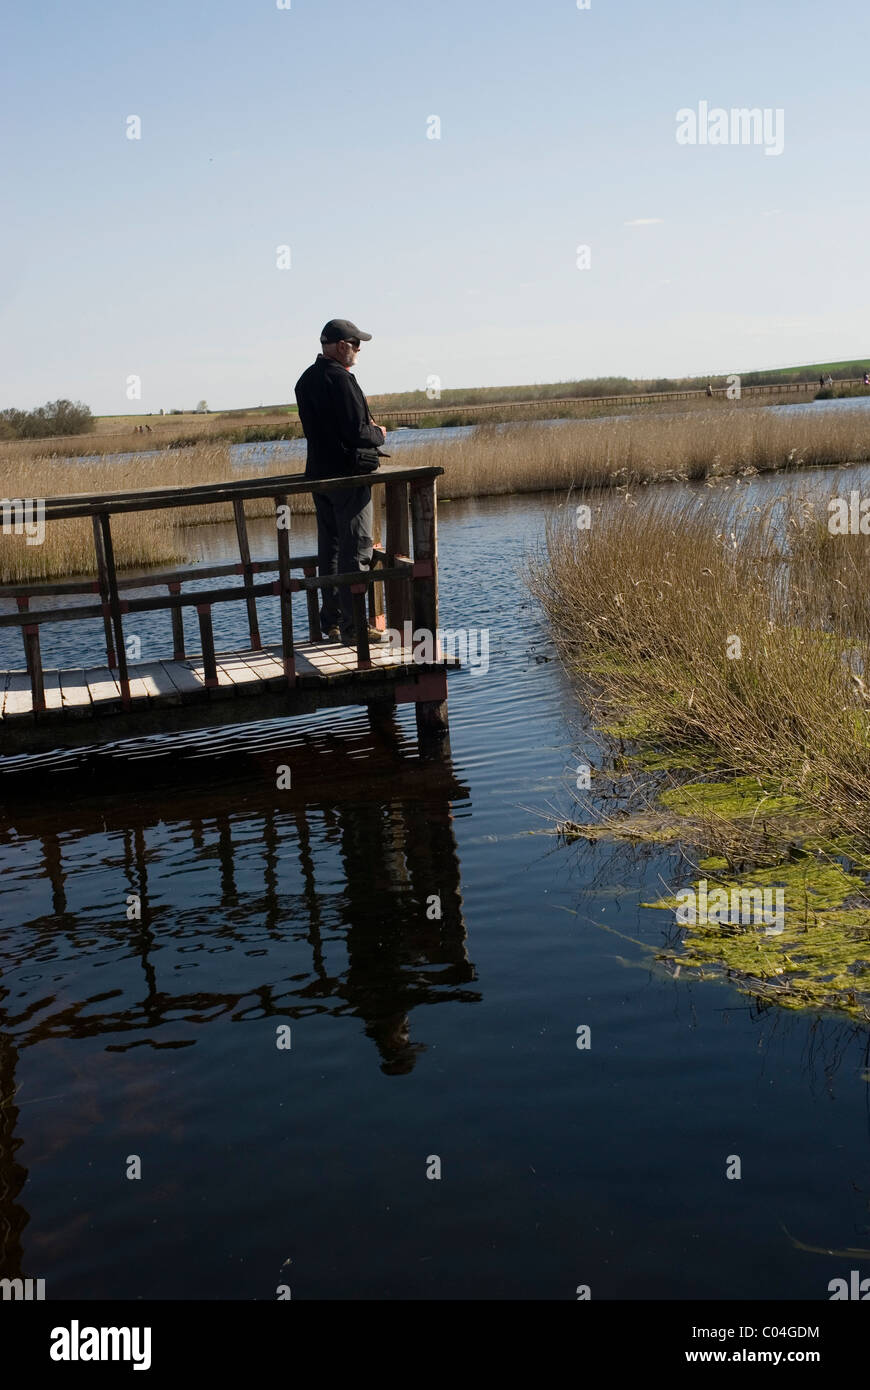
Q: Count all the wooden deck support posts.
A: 2